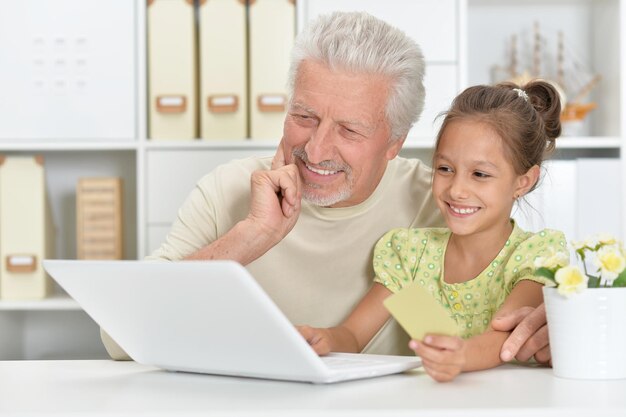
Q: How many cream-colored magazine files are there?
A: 4